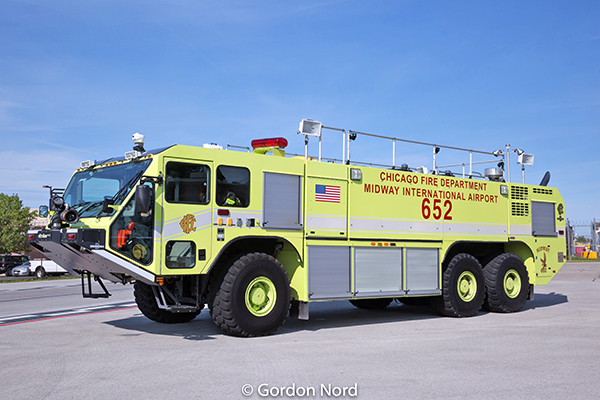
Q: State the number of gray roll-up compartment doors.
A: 5